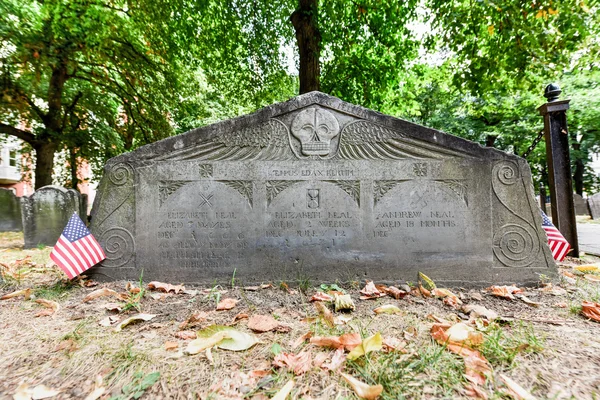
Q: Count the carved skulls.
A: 1